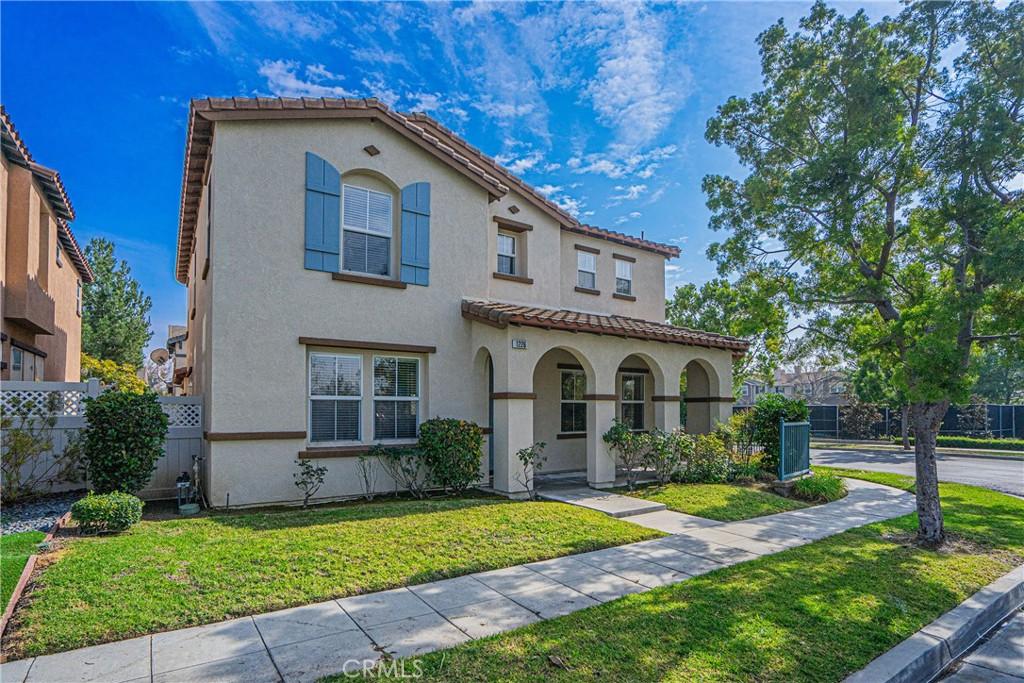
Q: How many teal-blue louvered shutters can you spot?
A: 2